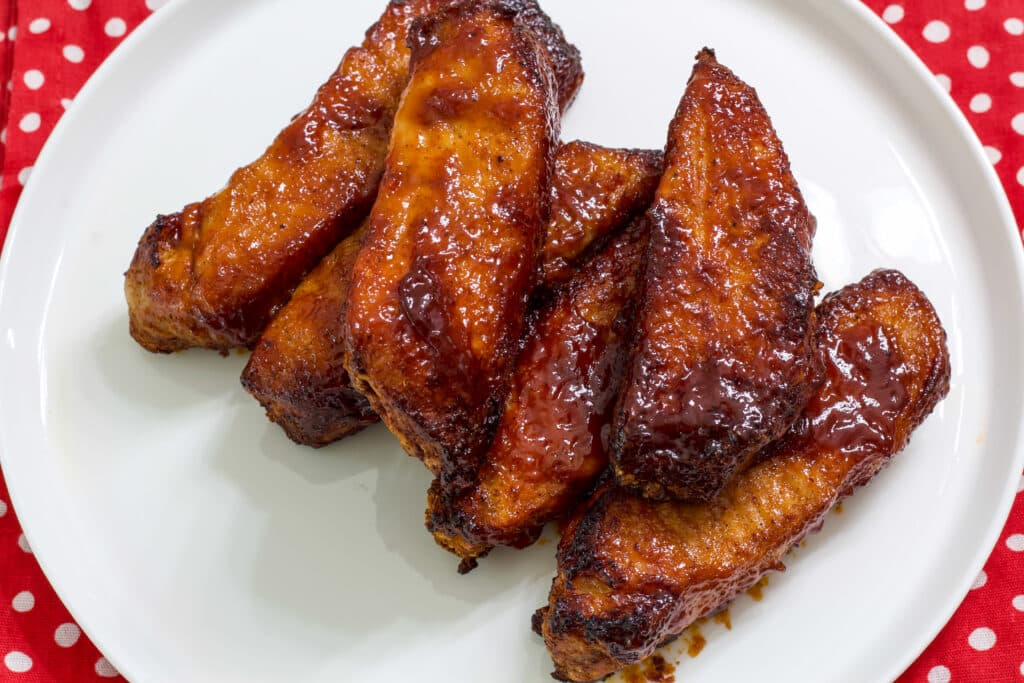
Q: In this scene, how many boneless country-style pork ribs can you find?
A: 6